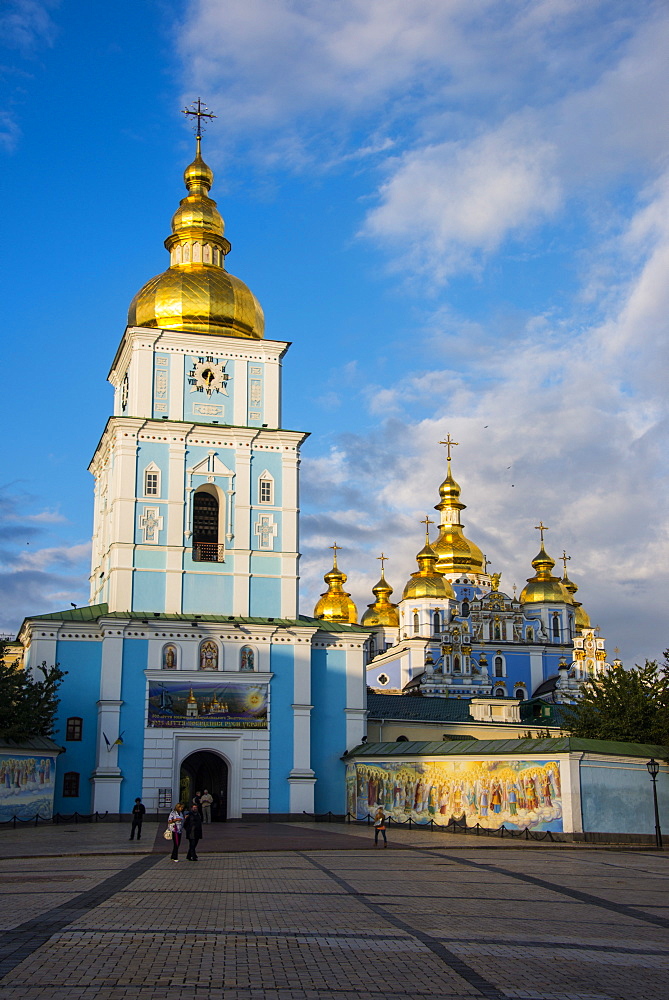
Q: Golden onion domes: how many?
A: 7